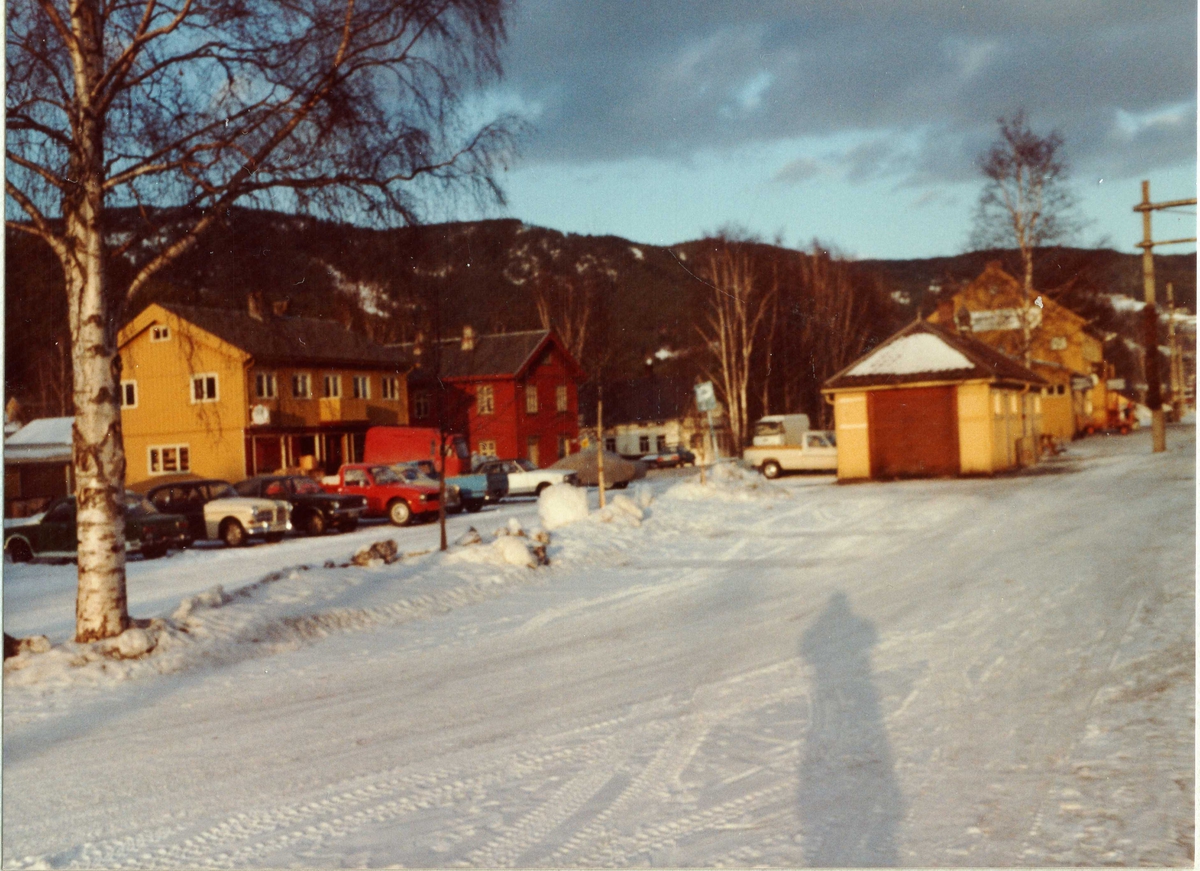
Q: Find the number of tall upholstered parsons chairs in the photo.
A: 0